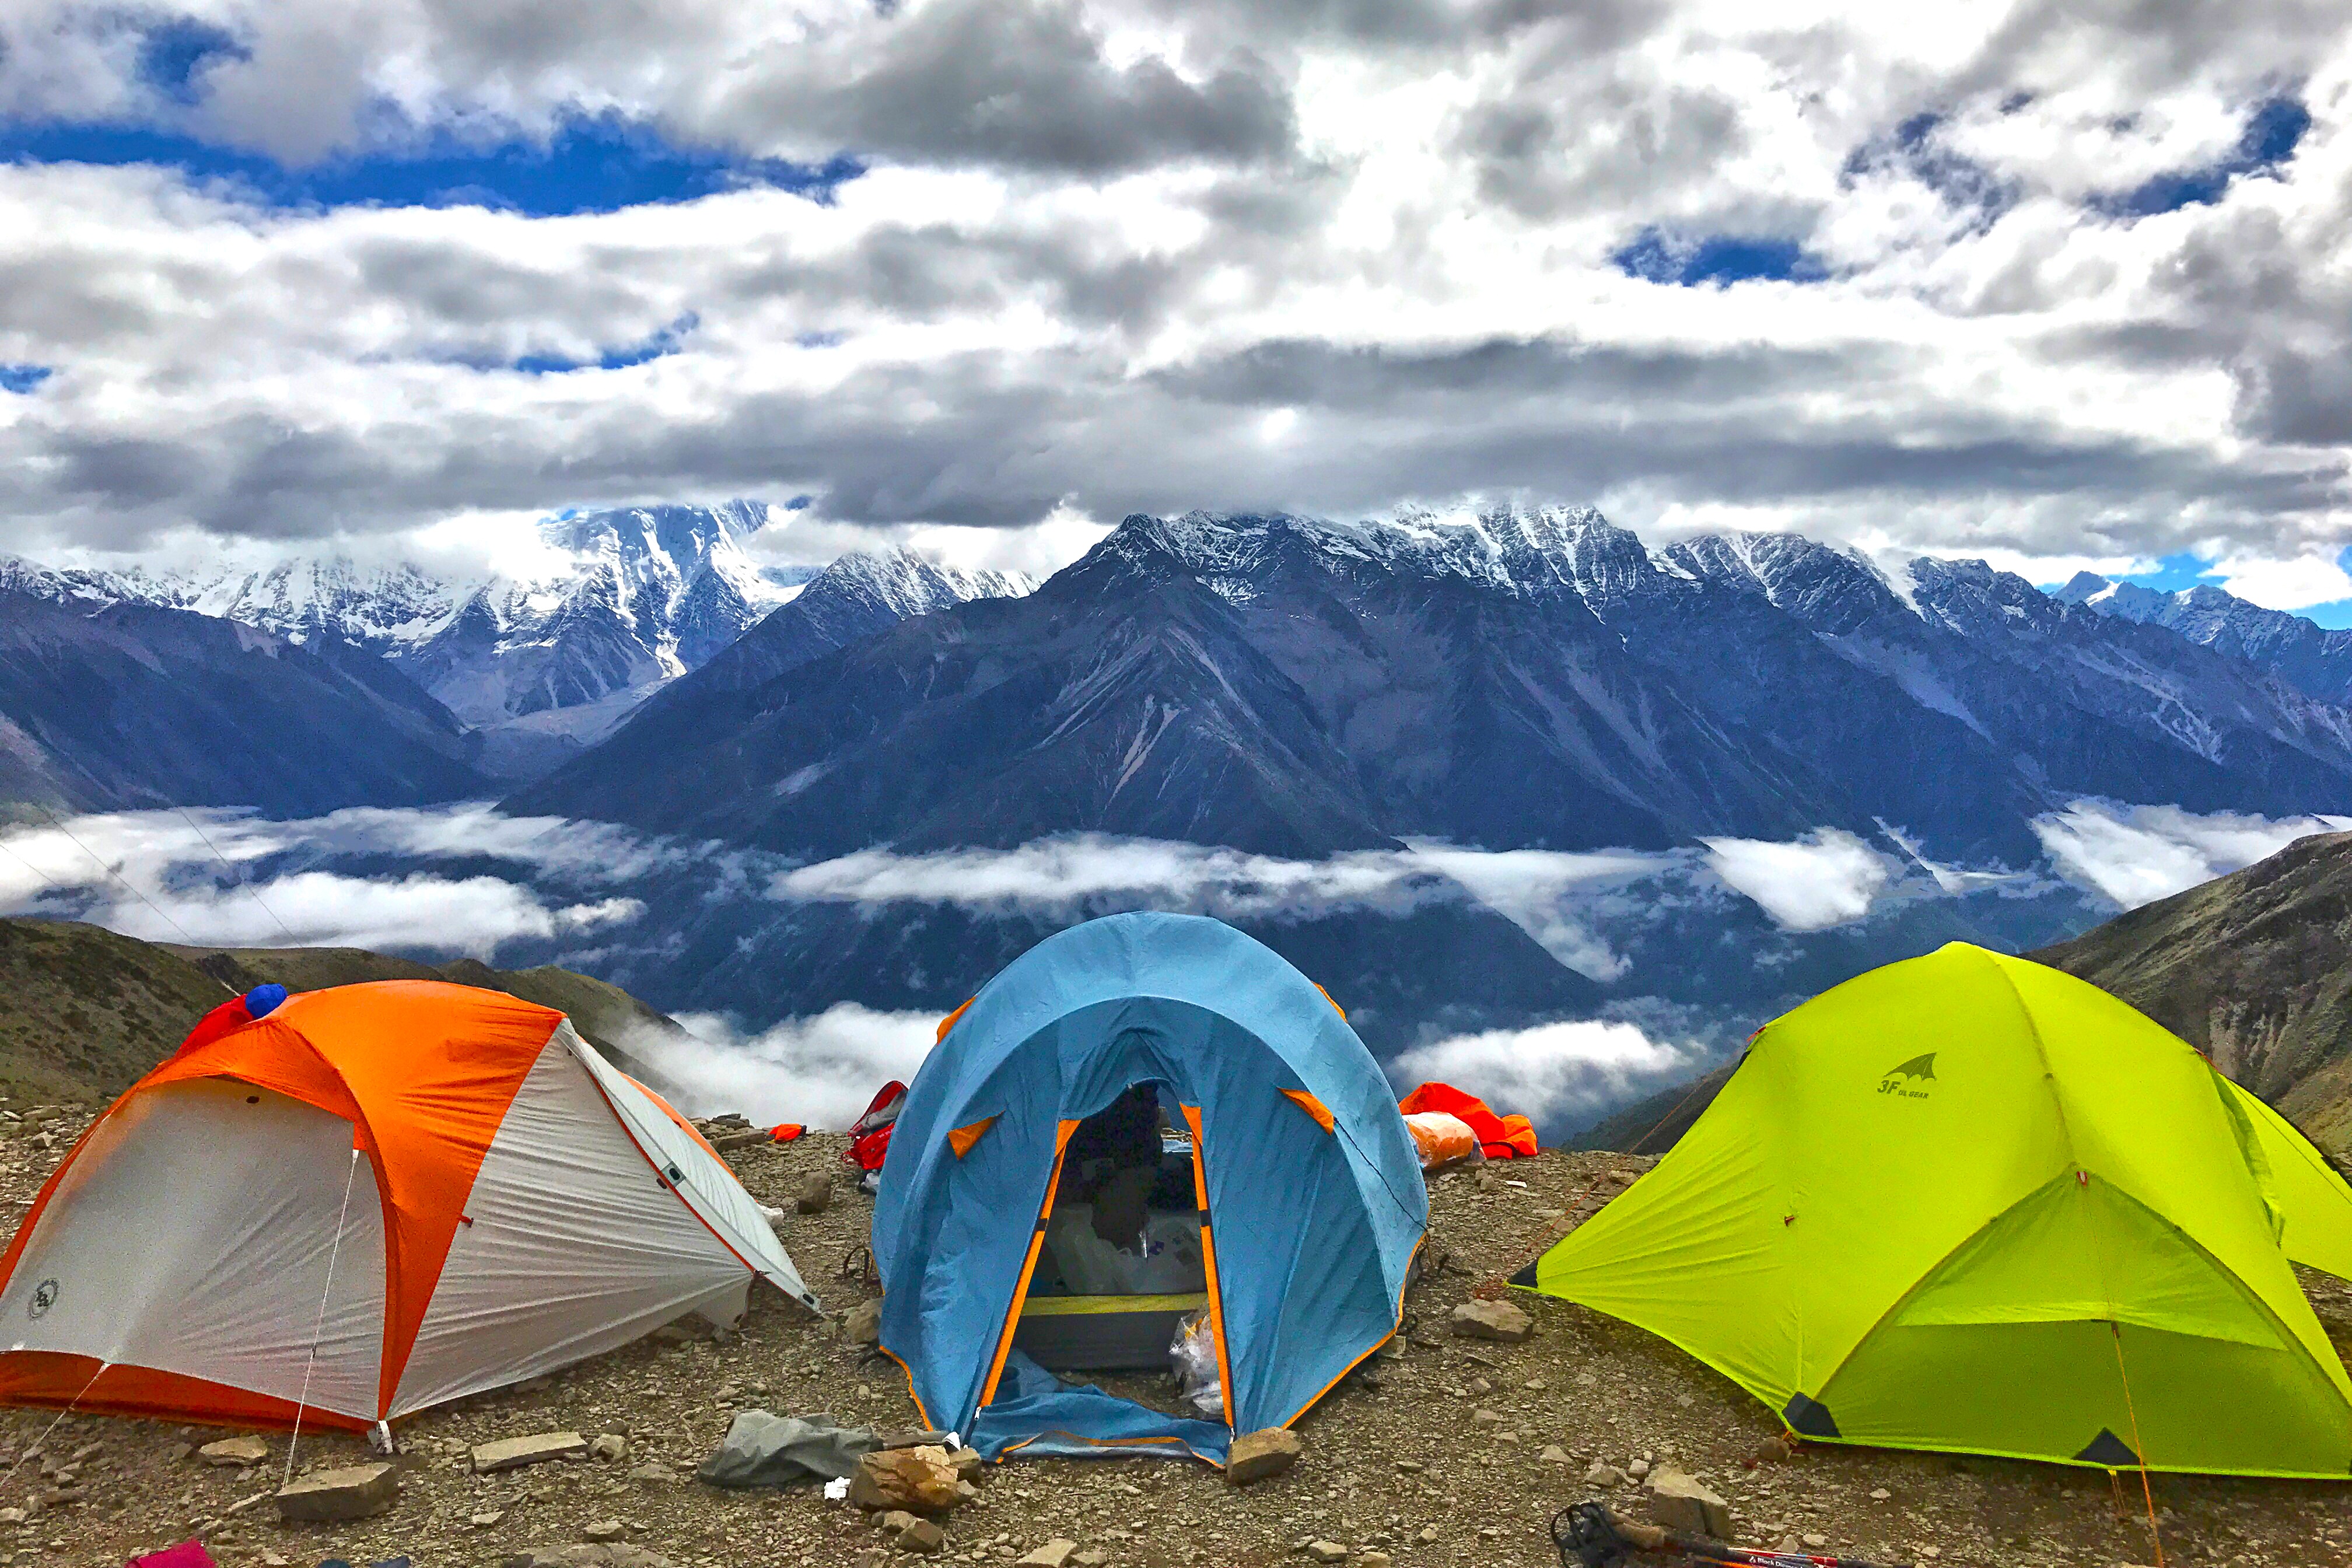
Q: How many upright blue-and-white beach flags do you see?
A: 0